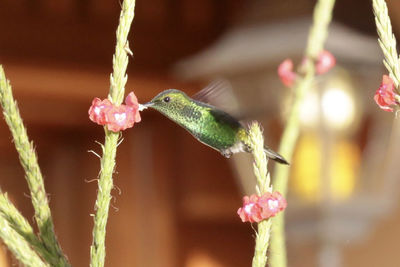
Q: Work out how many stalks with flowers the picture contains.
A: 4